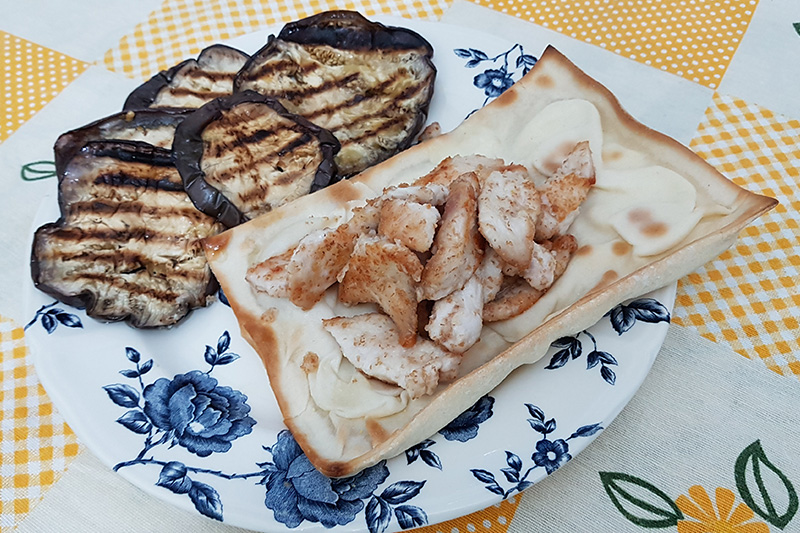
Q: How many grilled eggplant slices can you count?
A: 5